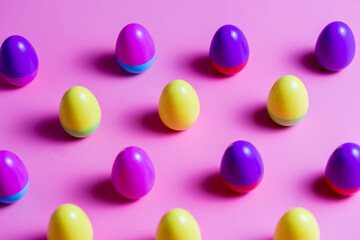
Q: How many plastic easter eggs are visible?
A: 14